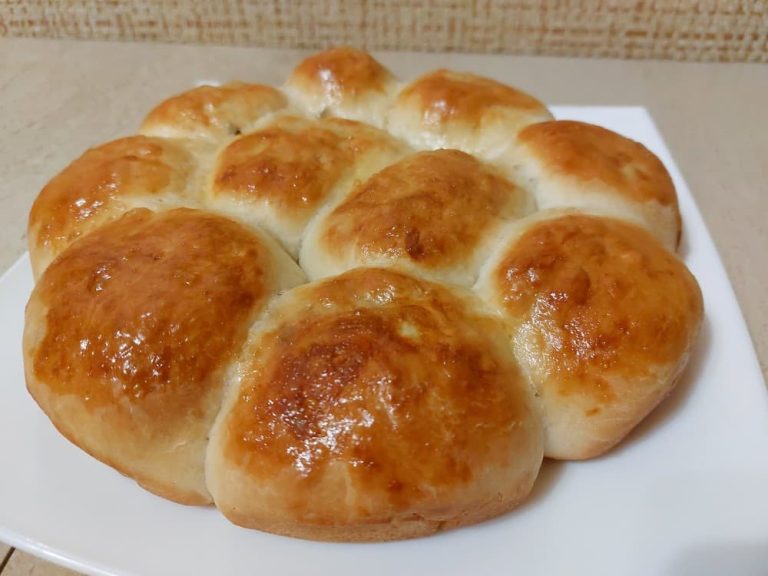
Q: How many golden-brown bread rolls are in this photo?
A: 10